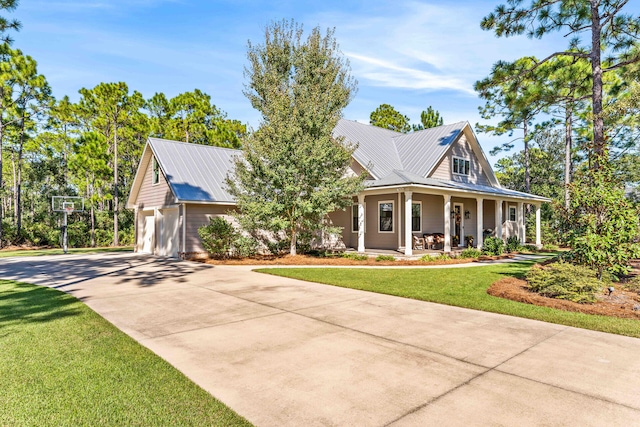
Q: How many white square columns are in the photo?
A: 7